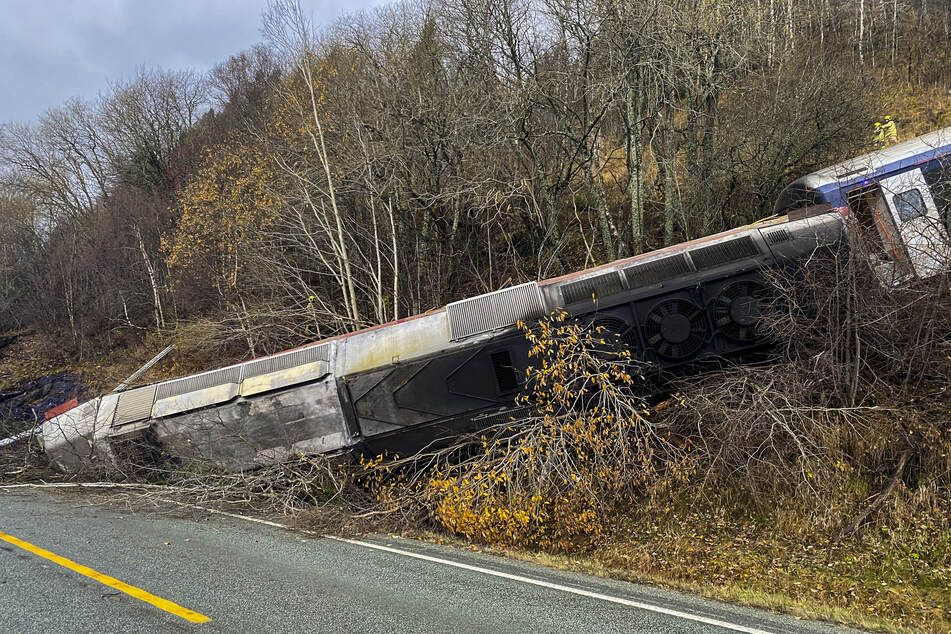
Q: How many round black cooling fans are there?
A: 3